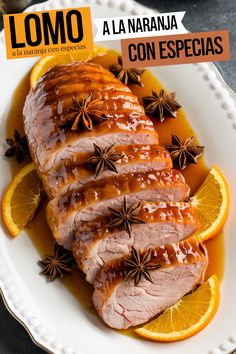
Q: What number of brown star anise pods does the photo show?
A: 9